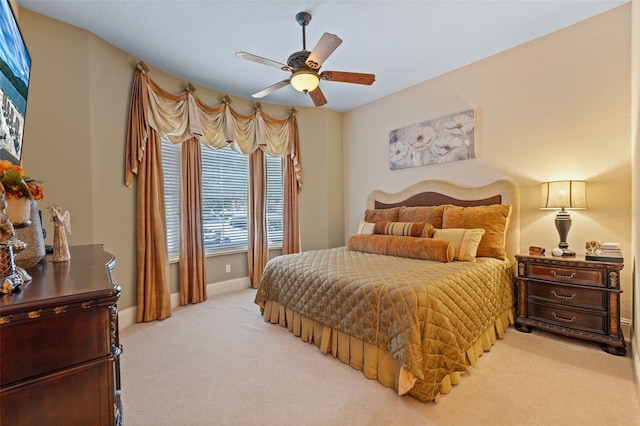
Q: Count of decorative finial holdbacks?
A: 5